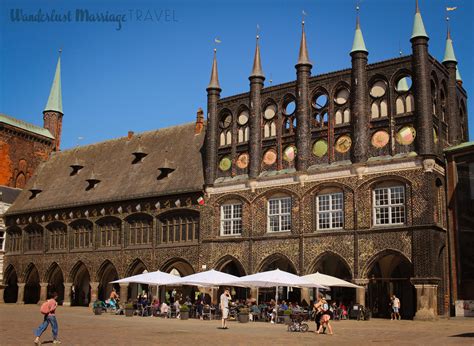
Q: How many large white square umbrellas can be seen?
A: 4